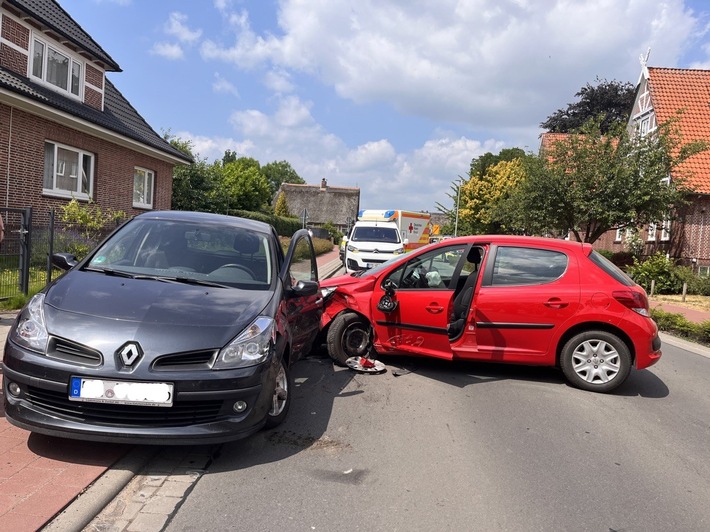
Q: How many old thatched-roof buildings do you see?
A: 1